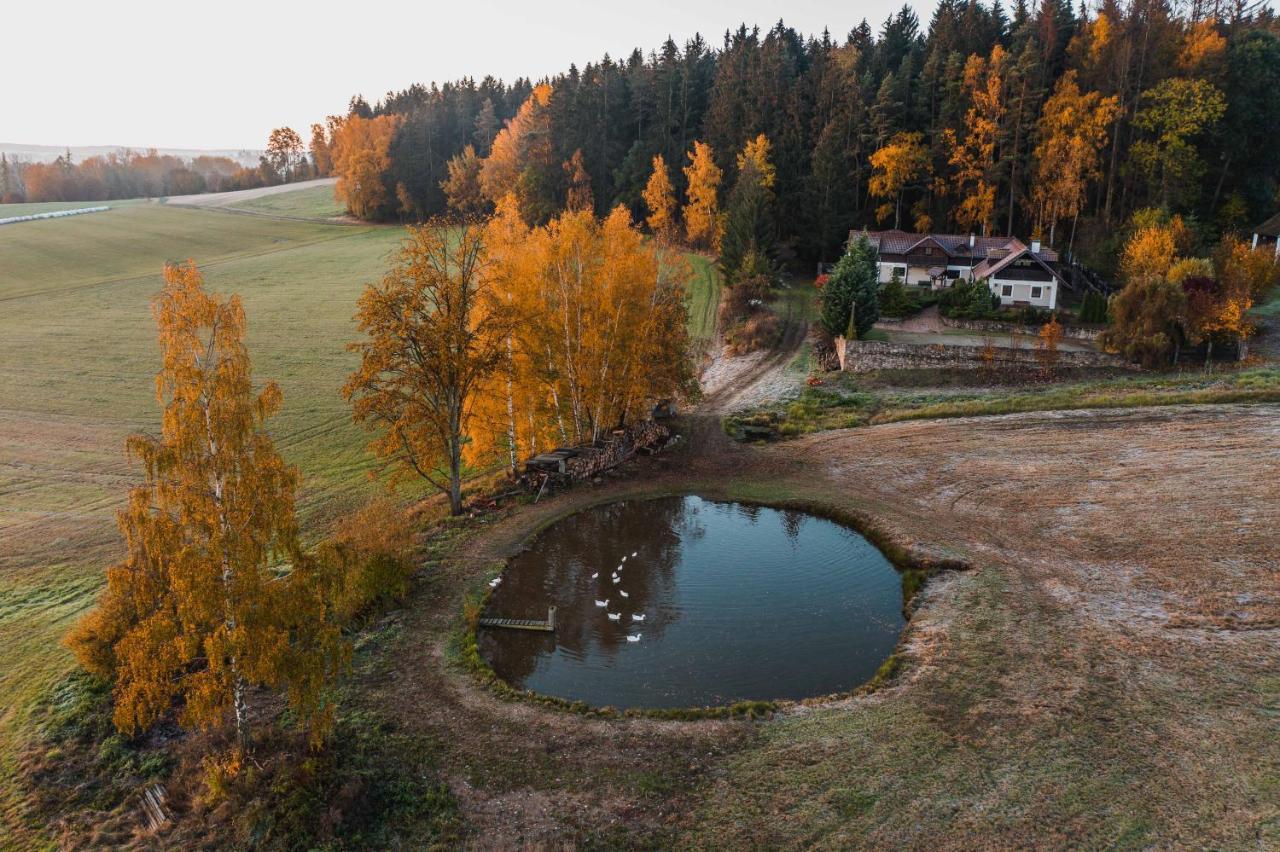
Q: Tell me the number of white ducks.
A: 13